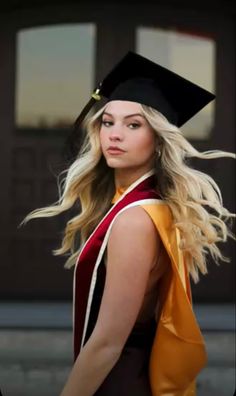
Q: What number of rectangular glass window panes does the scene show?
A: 2